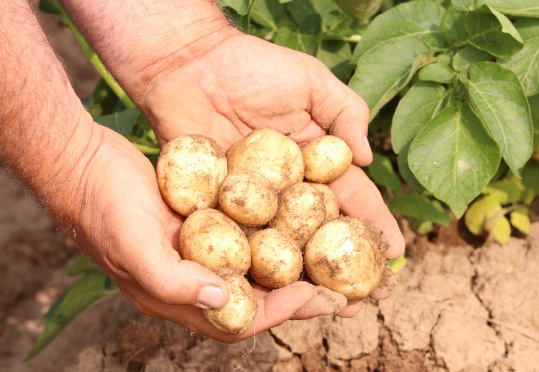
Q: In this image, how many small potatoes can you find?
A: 10